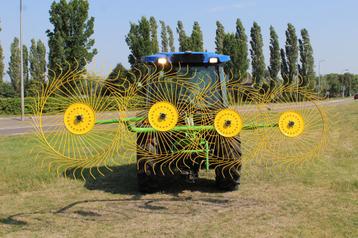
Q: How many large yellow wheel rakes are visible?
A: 4